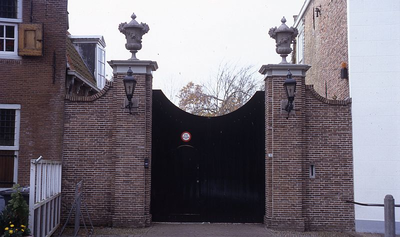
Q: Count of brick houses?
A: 2